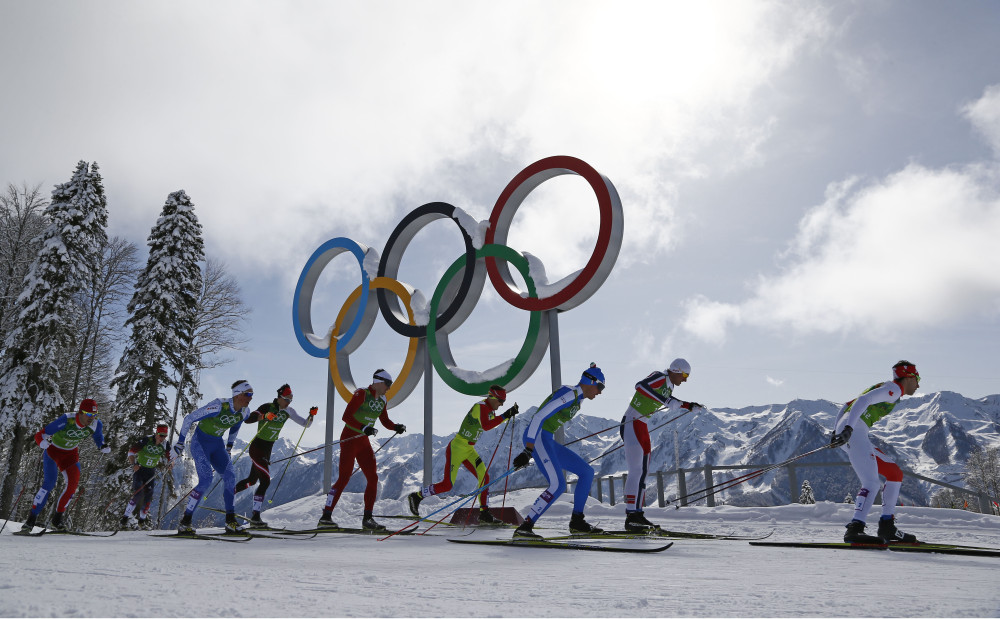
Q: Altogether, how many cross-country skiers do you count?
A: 9